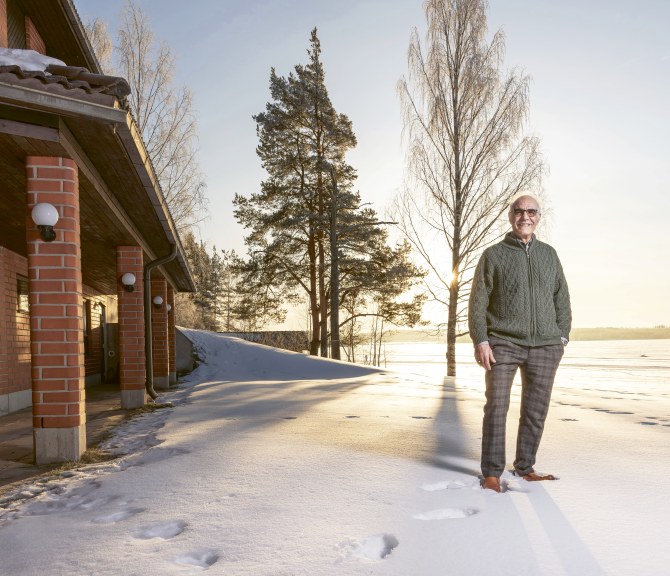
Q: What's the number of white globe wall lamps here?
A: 4